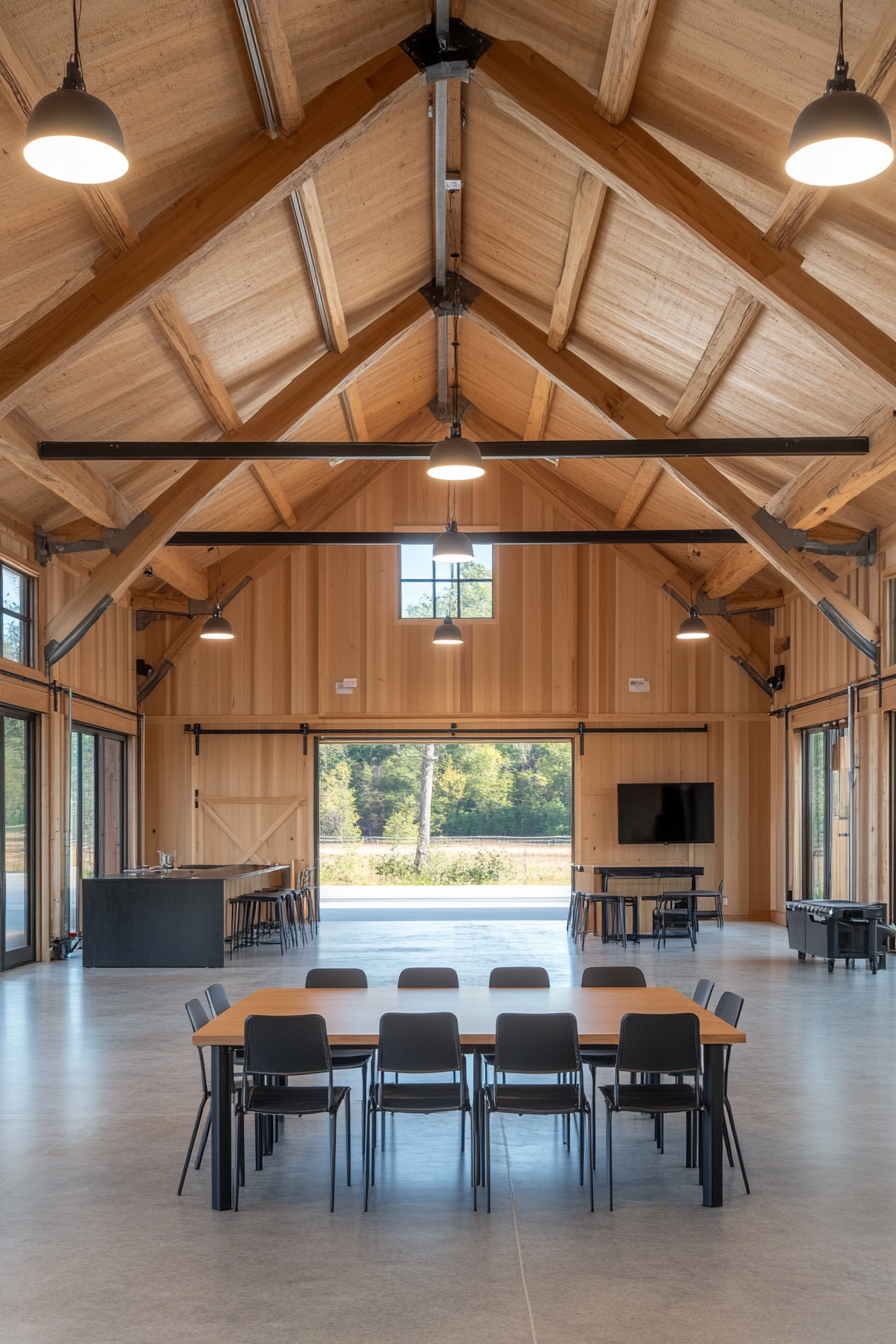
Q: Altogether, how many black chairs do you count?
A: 12